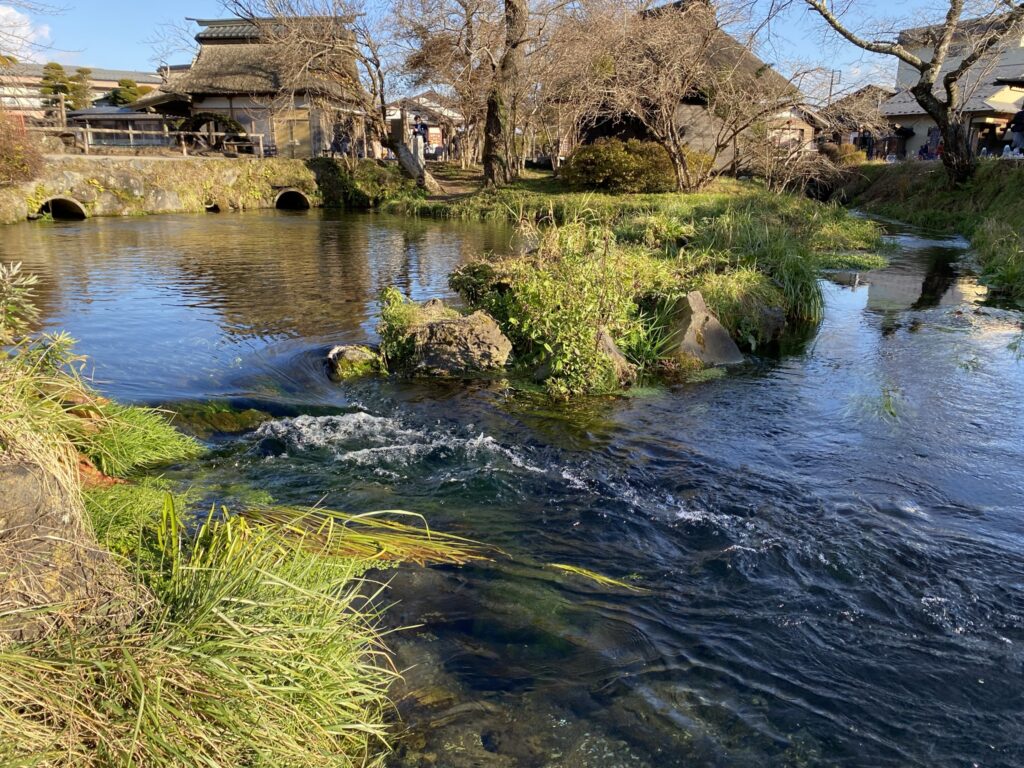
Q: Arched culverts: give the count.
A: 2